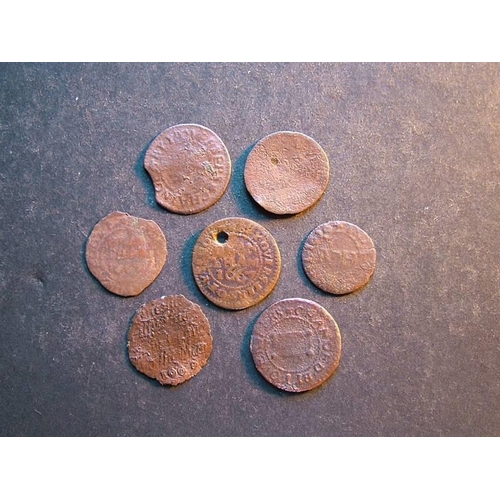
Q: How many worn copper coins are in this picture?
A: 7